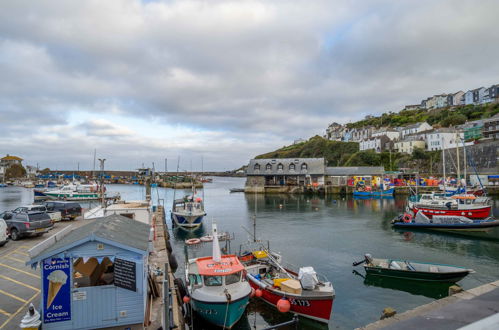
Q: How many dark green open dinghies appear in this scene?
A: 1